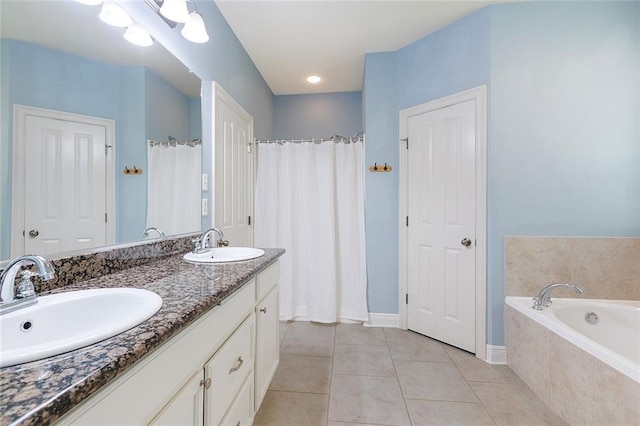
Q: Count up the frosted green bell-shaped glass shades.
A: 0